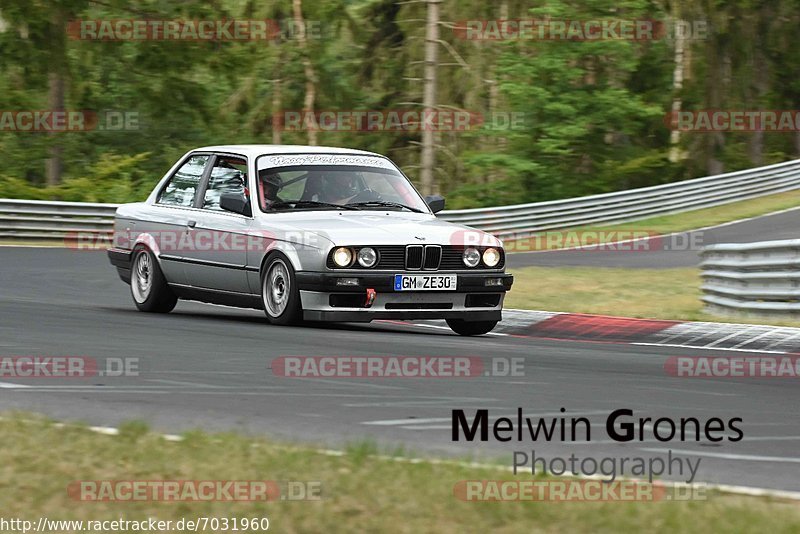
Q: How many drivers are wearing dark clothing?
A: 1